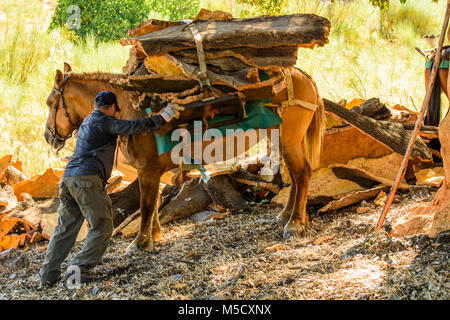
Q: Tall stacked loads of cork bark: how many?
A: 1